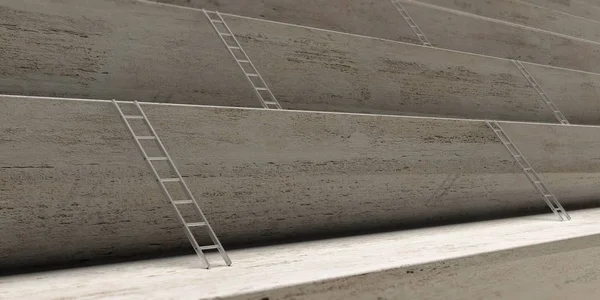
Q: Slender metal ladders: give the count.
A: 5